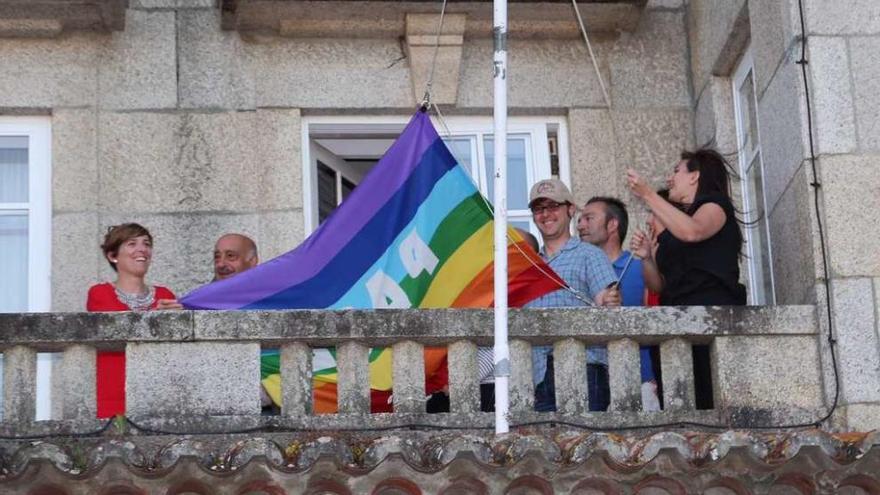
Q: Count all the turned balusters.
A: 10